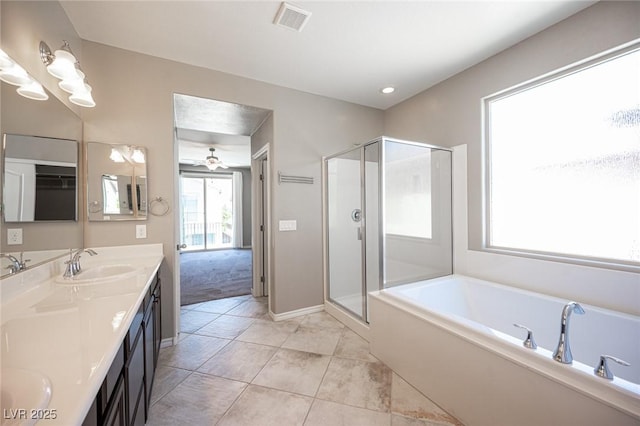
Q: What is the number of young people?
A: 0